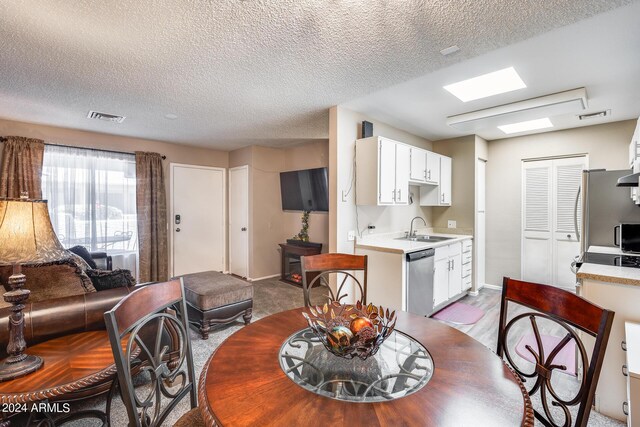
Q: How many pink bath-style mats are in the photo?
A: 2